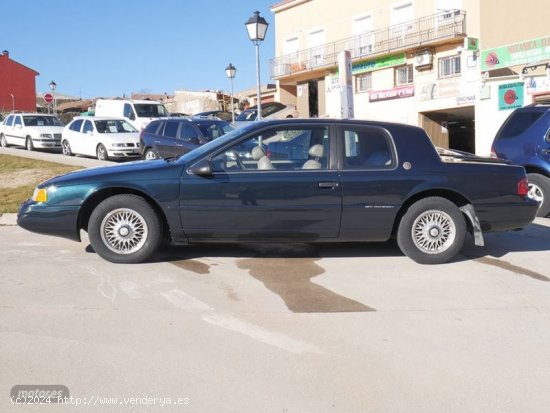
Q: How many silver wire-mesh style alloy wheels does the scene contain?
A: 2